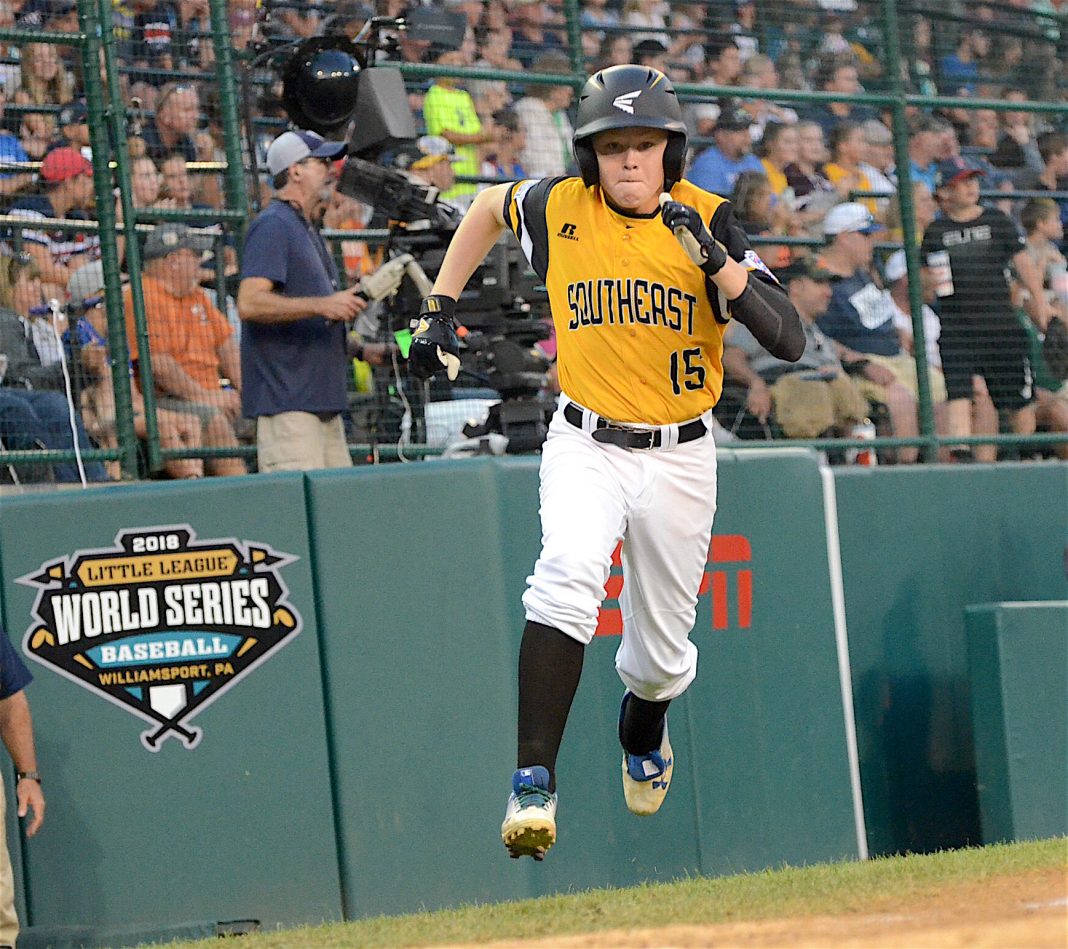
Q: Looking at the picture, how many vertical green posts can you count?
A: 5